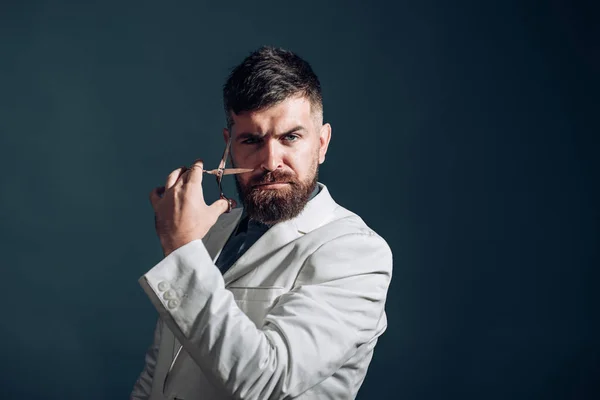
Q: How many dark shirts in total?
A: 1